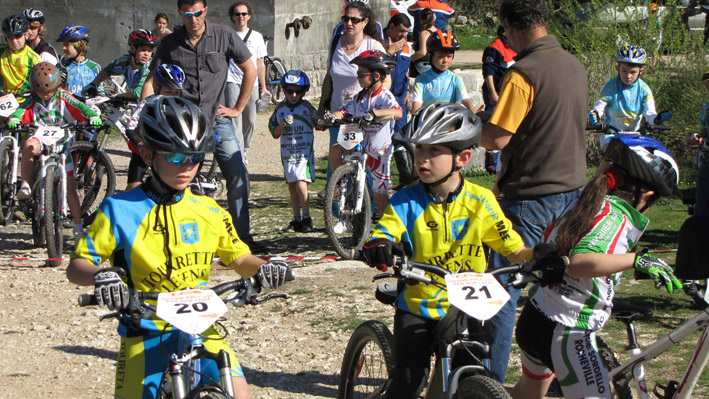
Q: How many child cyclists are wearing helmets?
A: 13